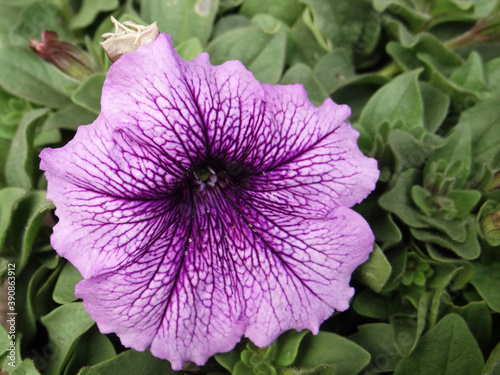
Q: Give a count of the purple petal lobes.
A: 5